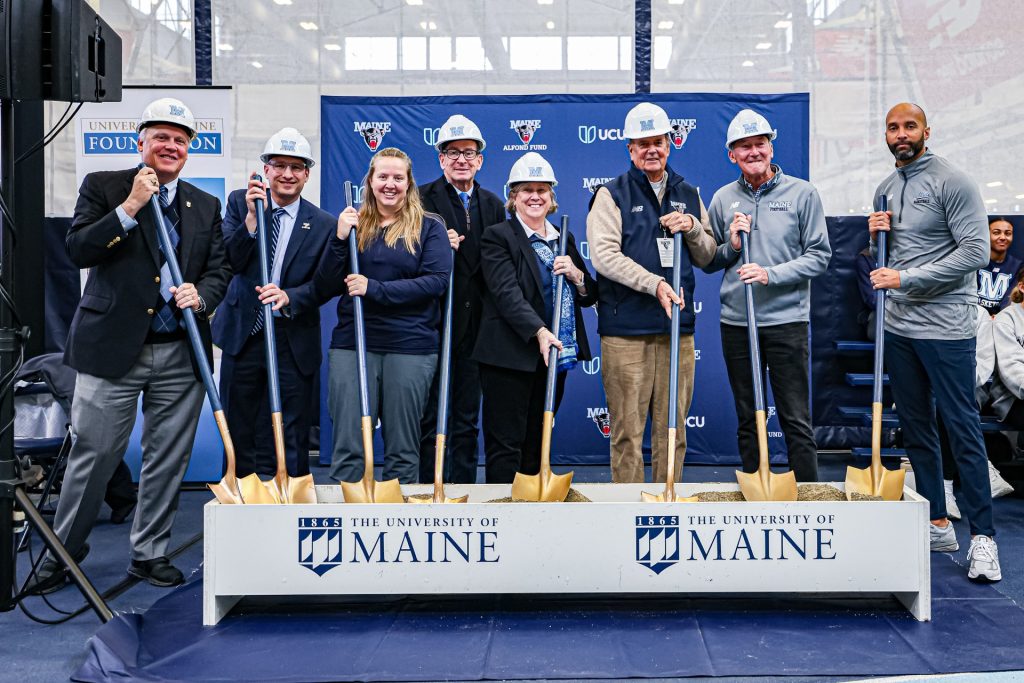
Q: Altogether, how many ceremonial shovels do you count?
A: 8